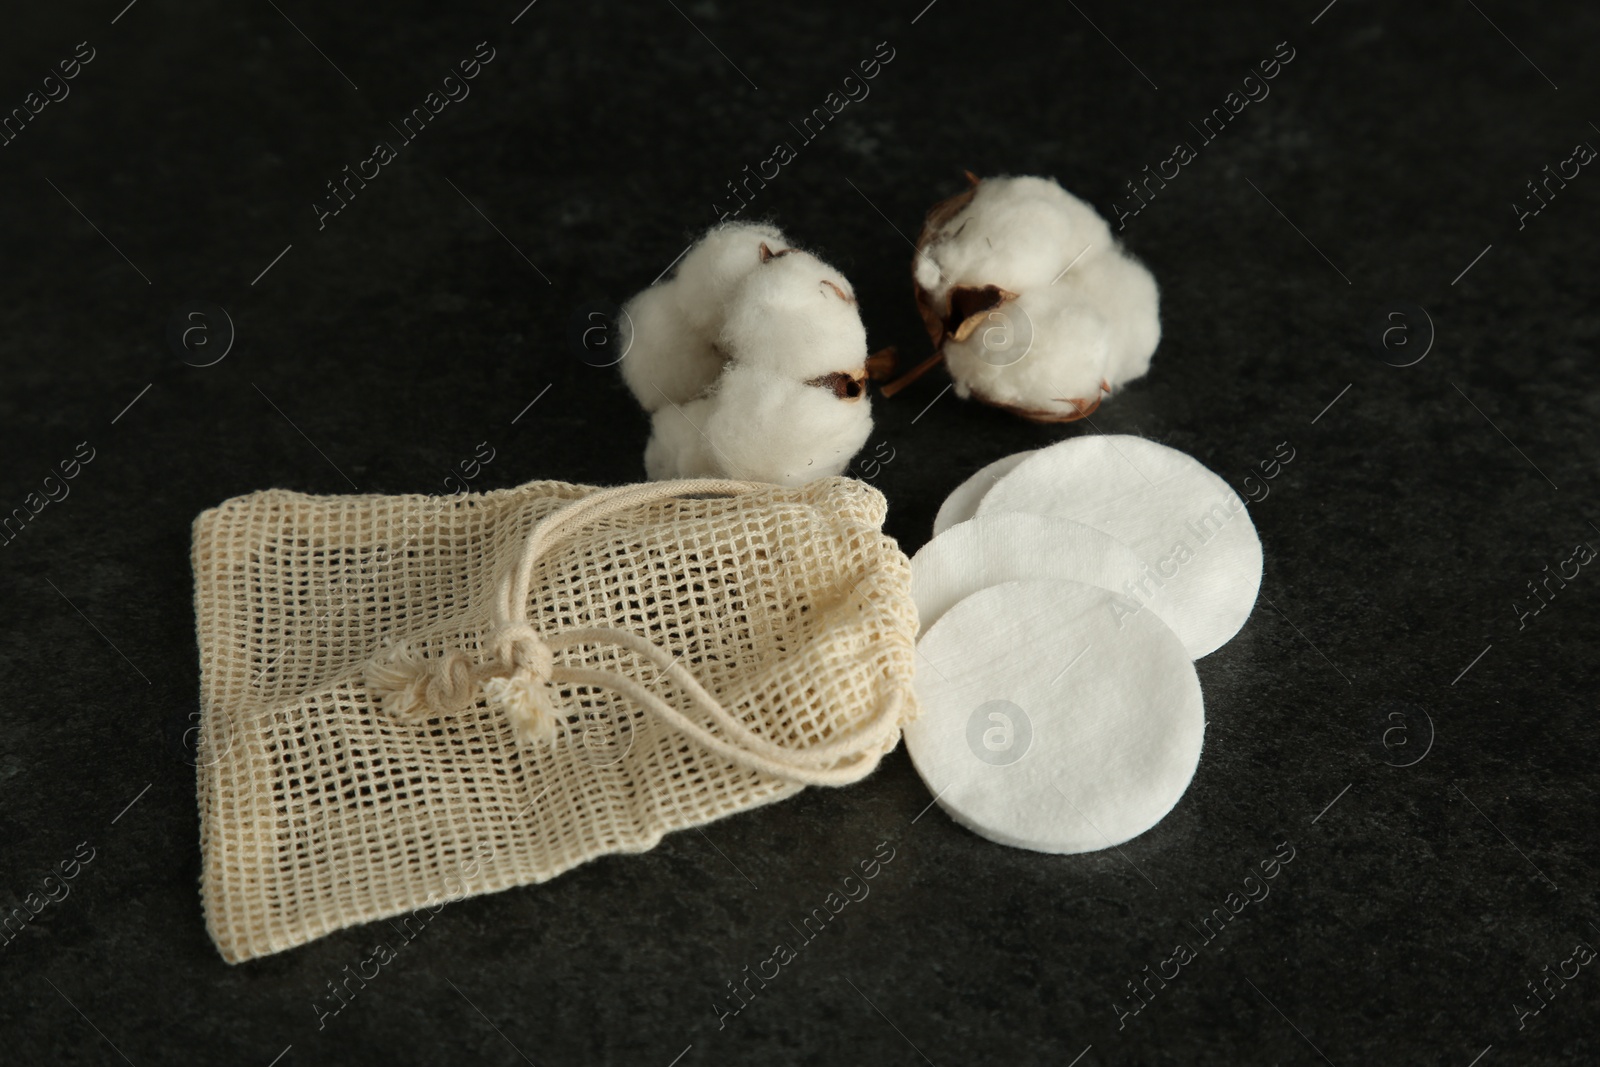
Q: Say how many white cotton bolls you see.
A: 2